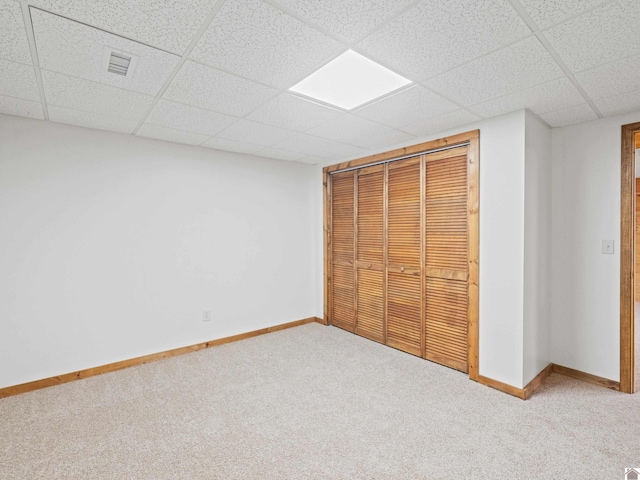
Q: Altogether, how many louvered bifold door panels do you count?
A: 4